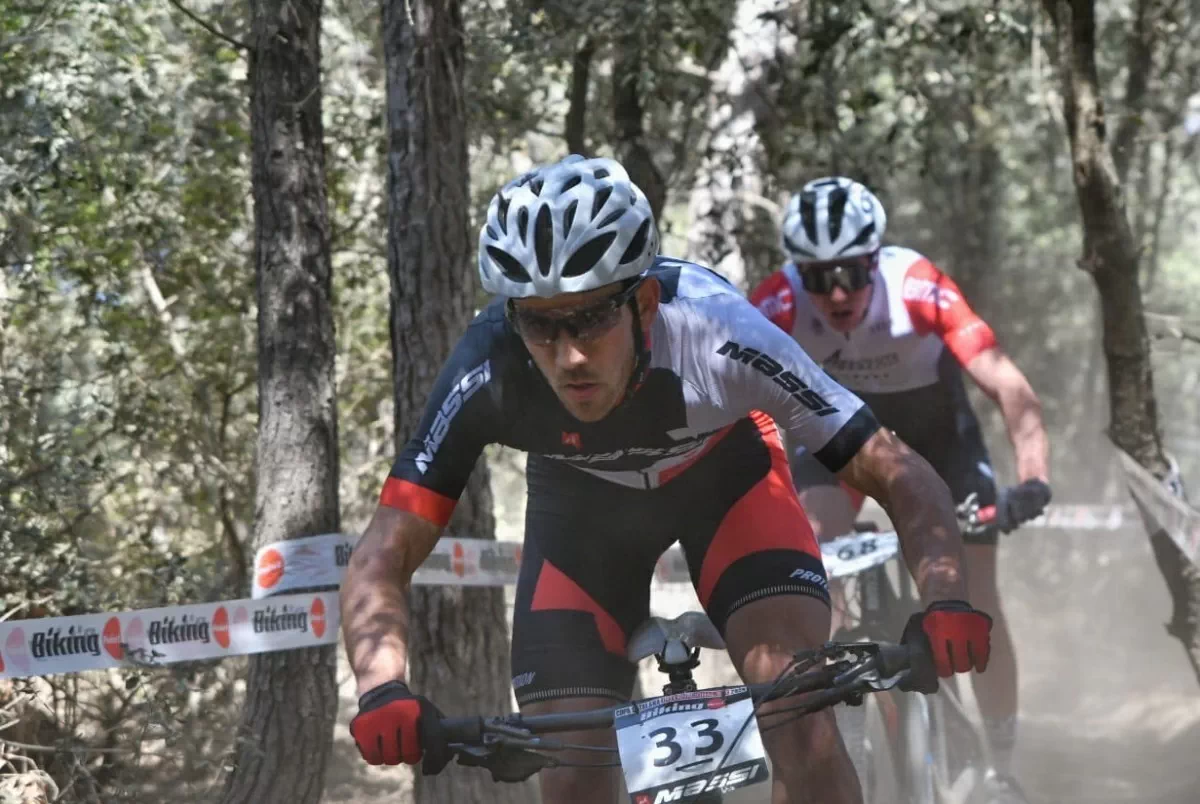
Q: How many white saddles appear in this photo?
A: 1